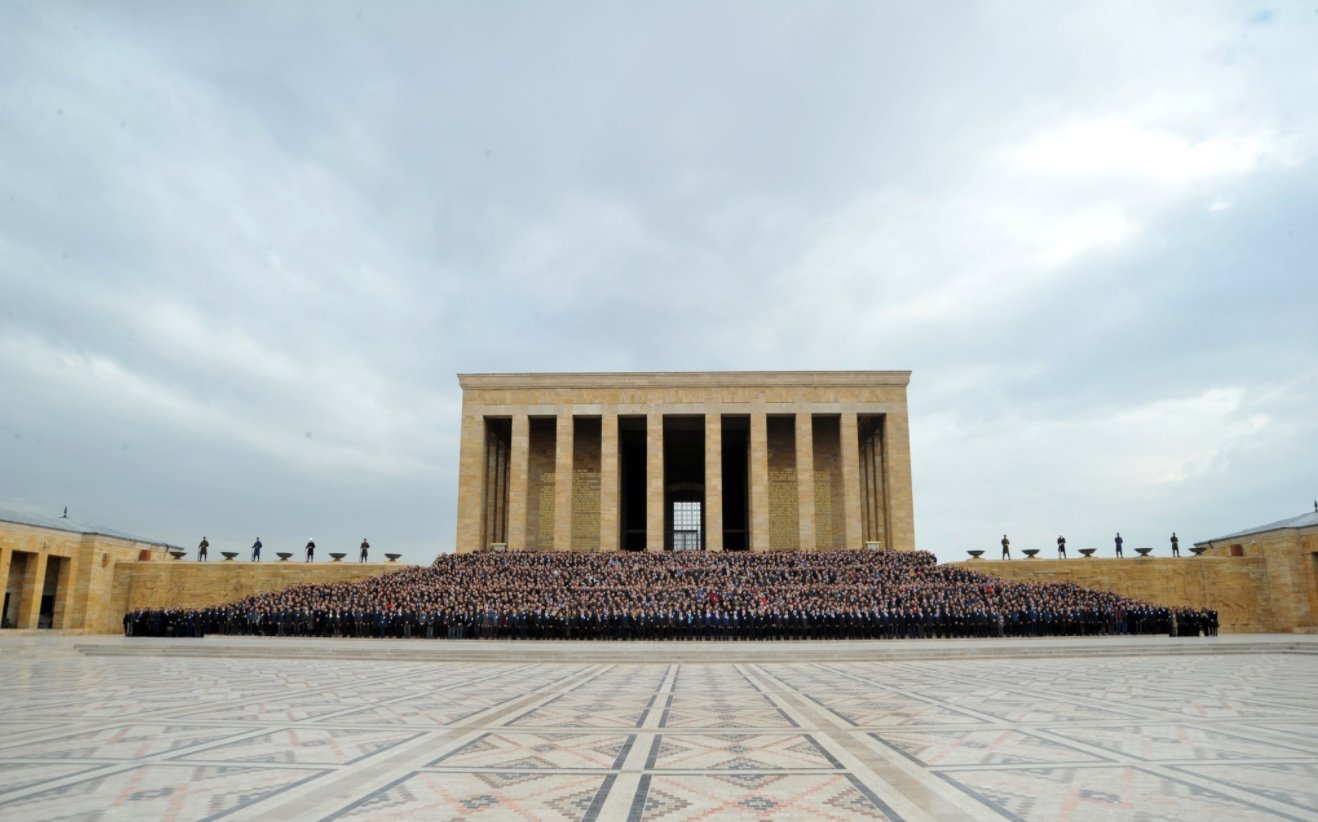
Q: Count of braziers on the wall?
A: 10